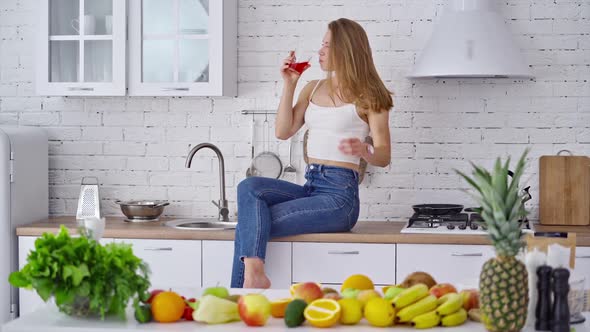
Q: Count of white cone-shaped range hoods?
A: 1